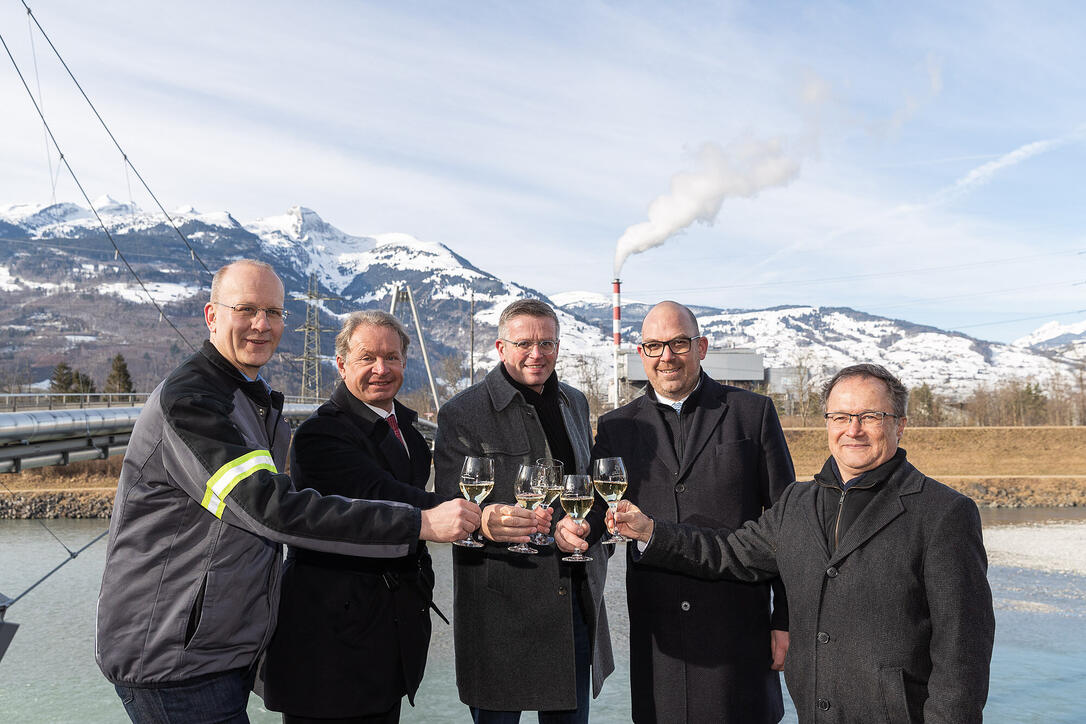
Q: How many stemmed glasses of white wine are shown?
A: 5